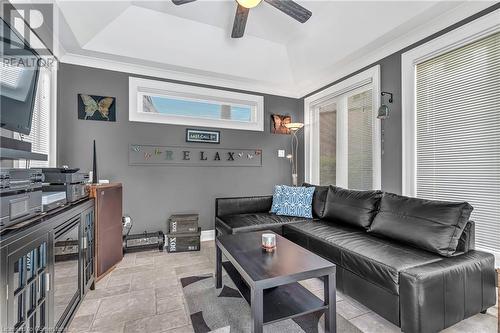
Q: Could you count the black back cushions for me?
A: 3